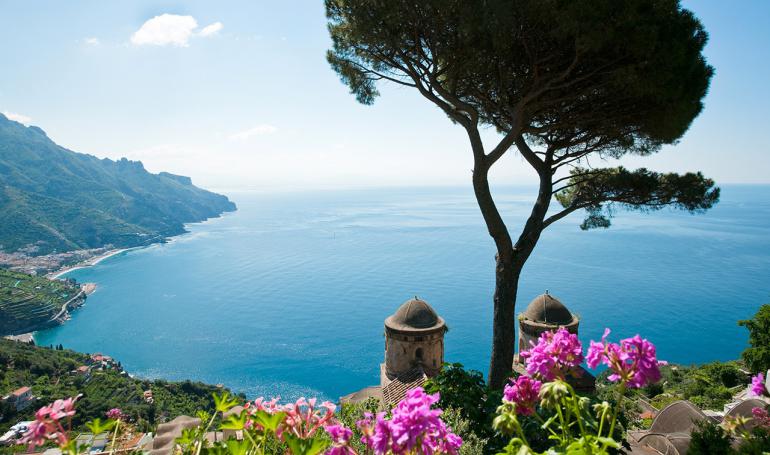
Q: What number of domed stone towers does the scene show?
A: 2